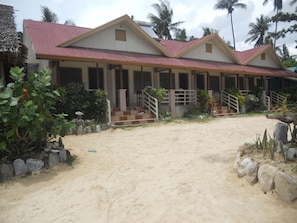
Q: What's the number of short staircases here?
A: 3